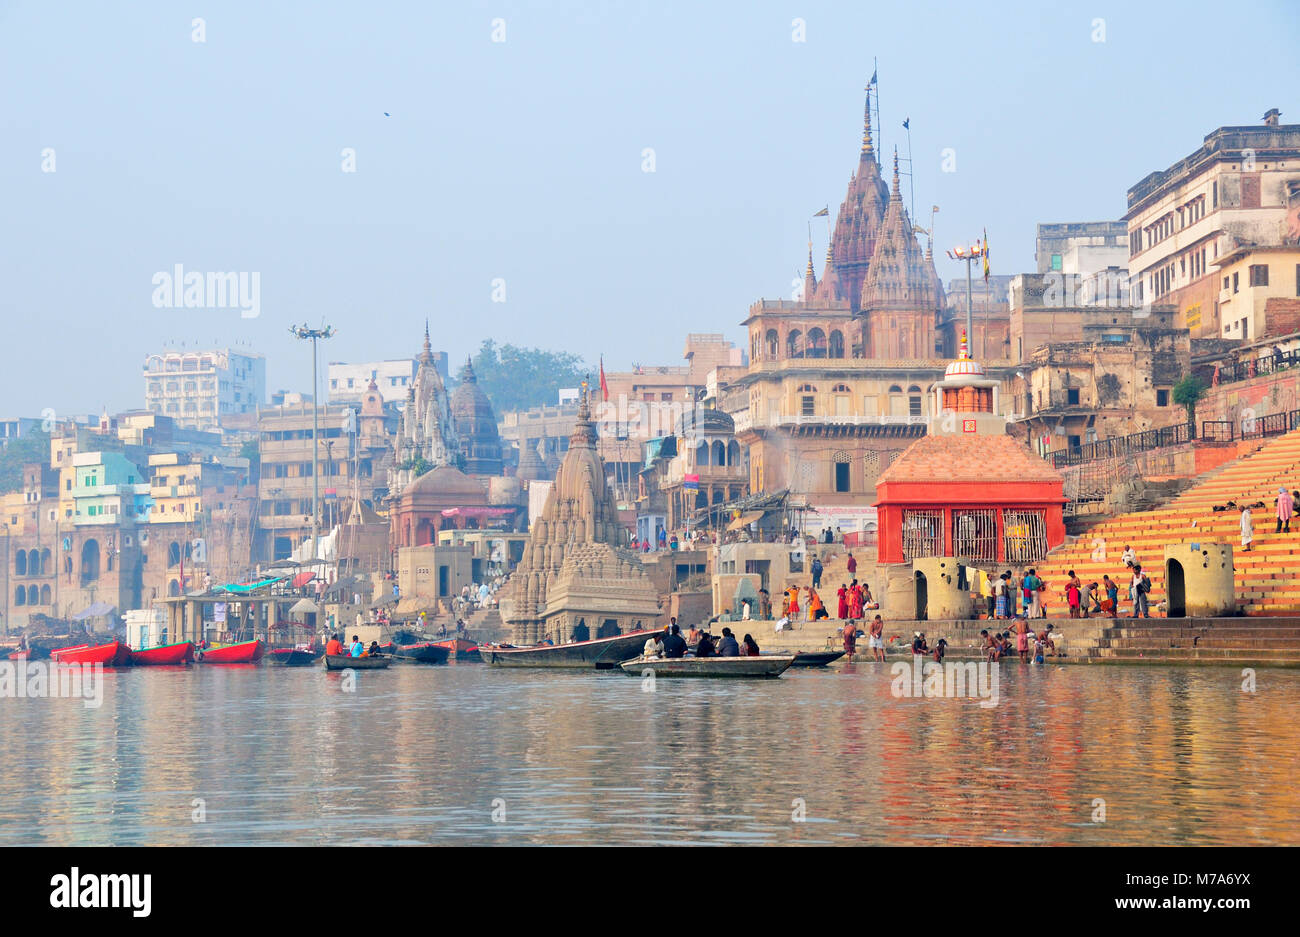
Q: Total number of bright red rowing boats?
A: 3